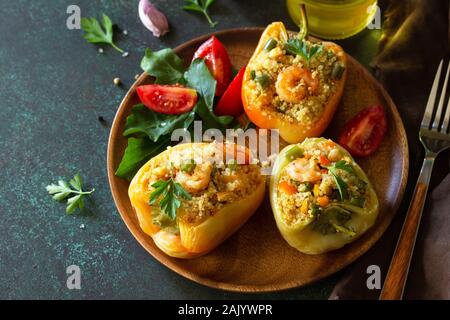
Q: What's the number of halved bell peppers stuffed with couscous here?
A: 3